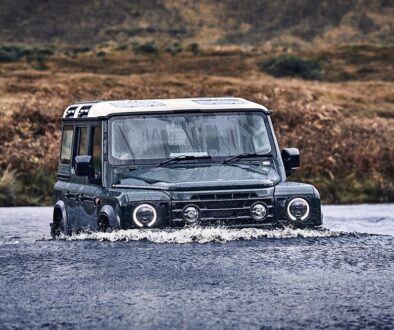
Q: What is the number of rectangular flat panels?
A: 2